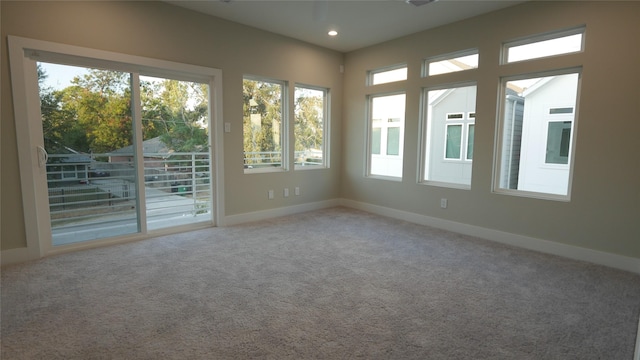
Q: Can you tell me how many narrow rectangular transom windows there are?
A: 3